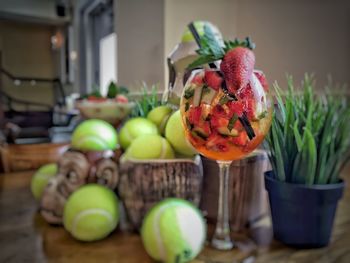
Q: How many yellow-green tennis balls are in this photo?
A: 9